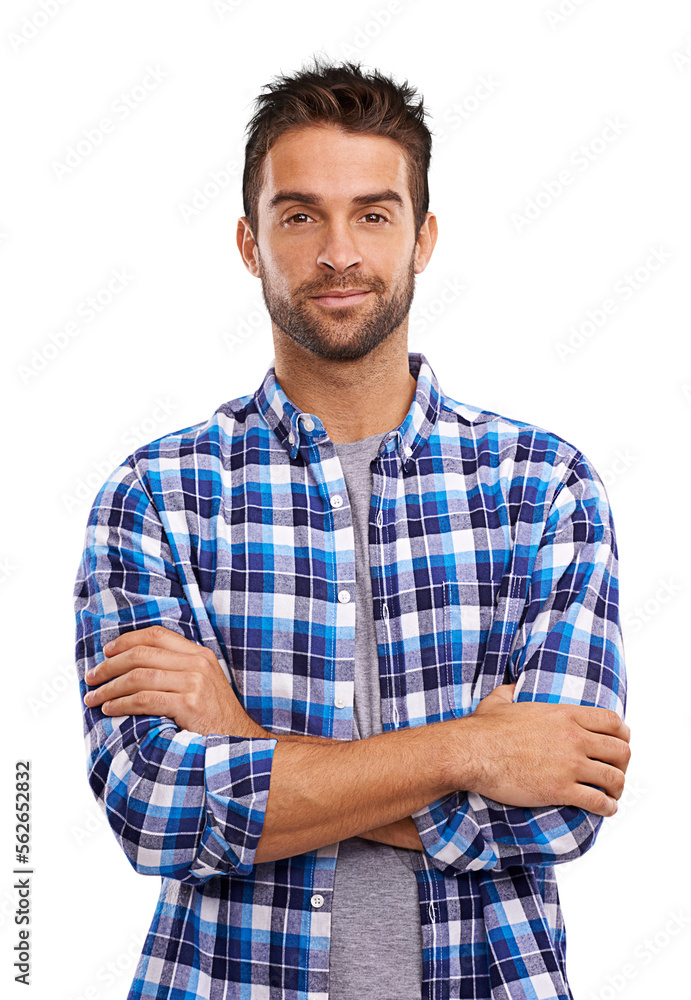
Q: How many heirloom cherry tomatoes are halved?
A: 0